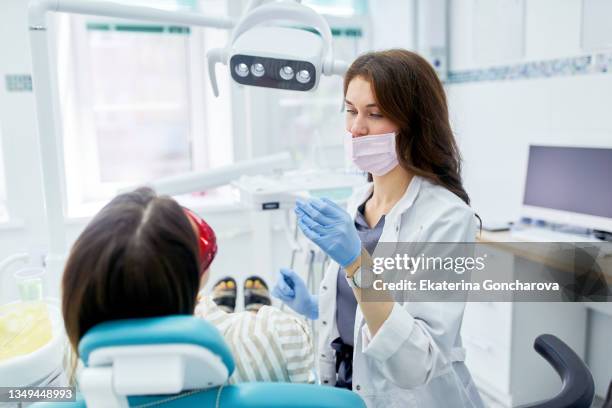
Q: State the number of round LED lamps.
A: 4